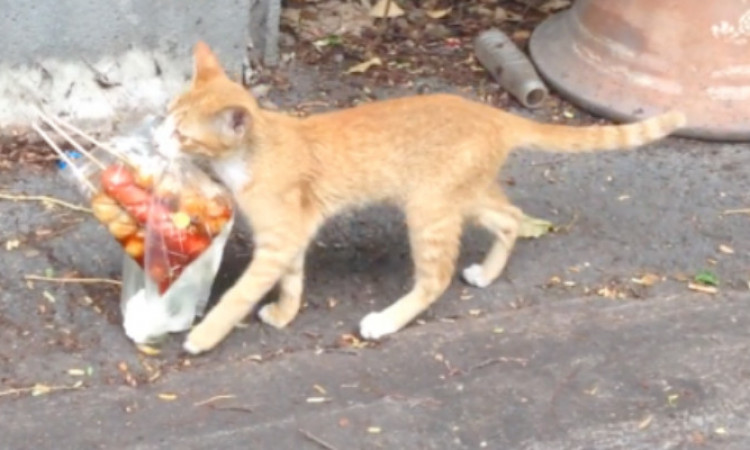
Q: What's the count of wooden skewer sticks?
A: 3